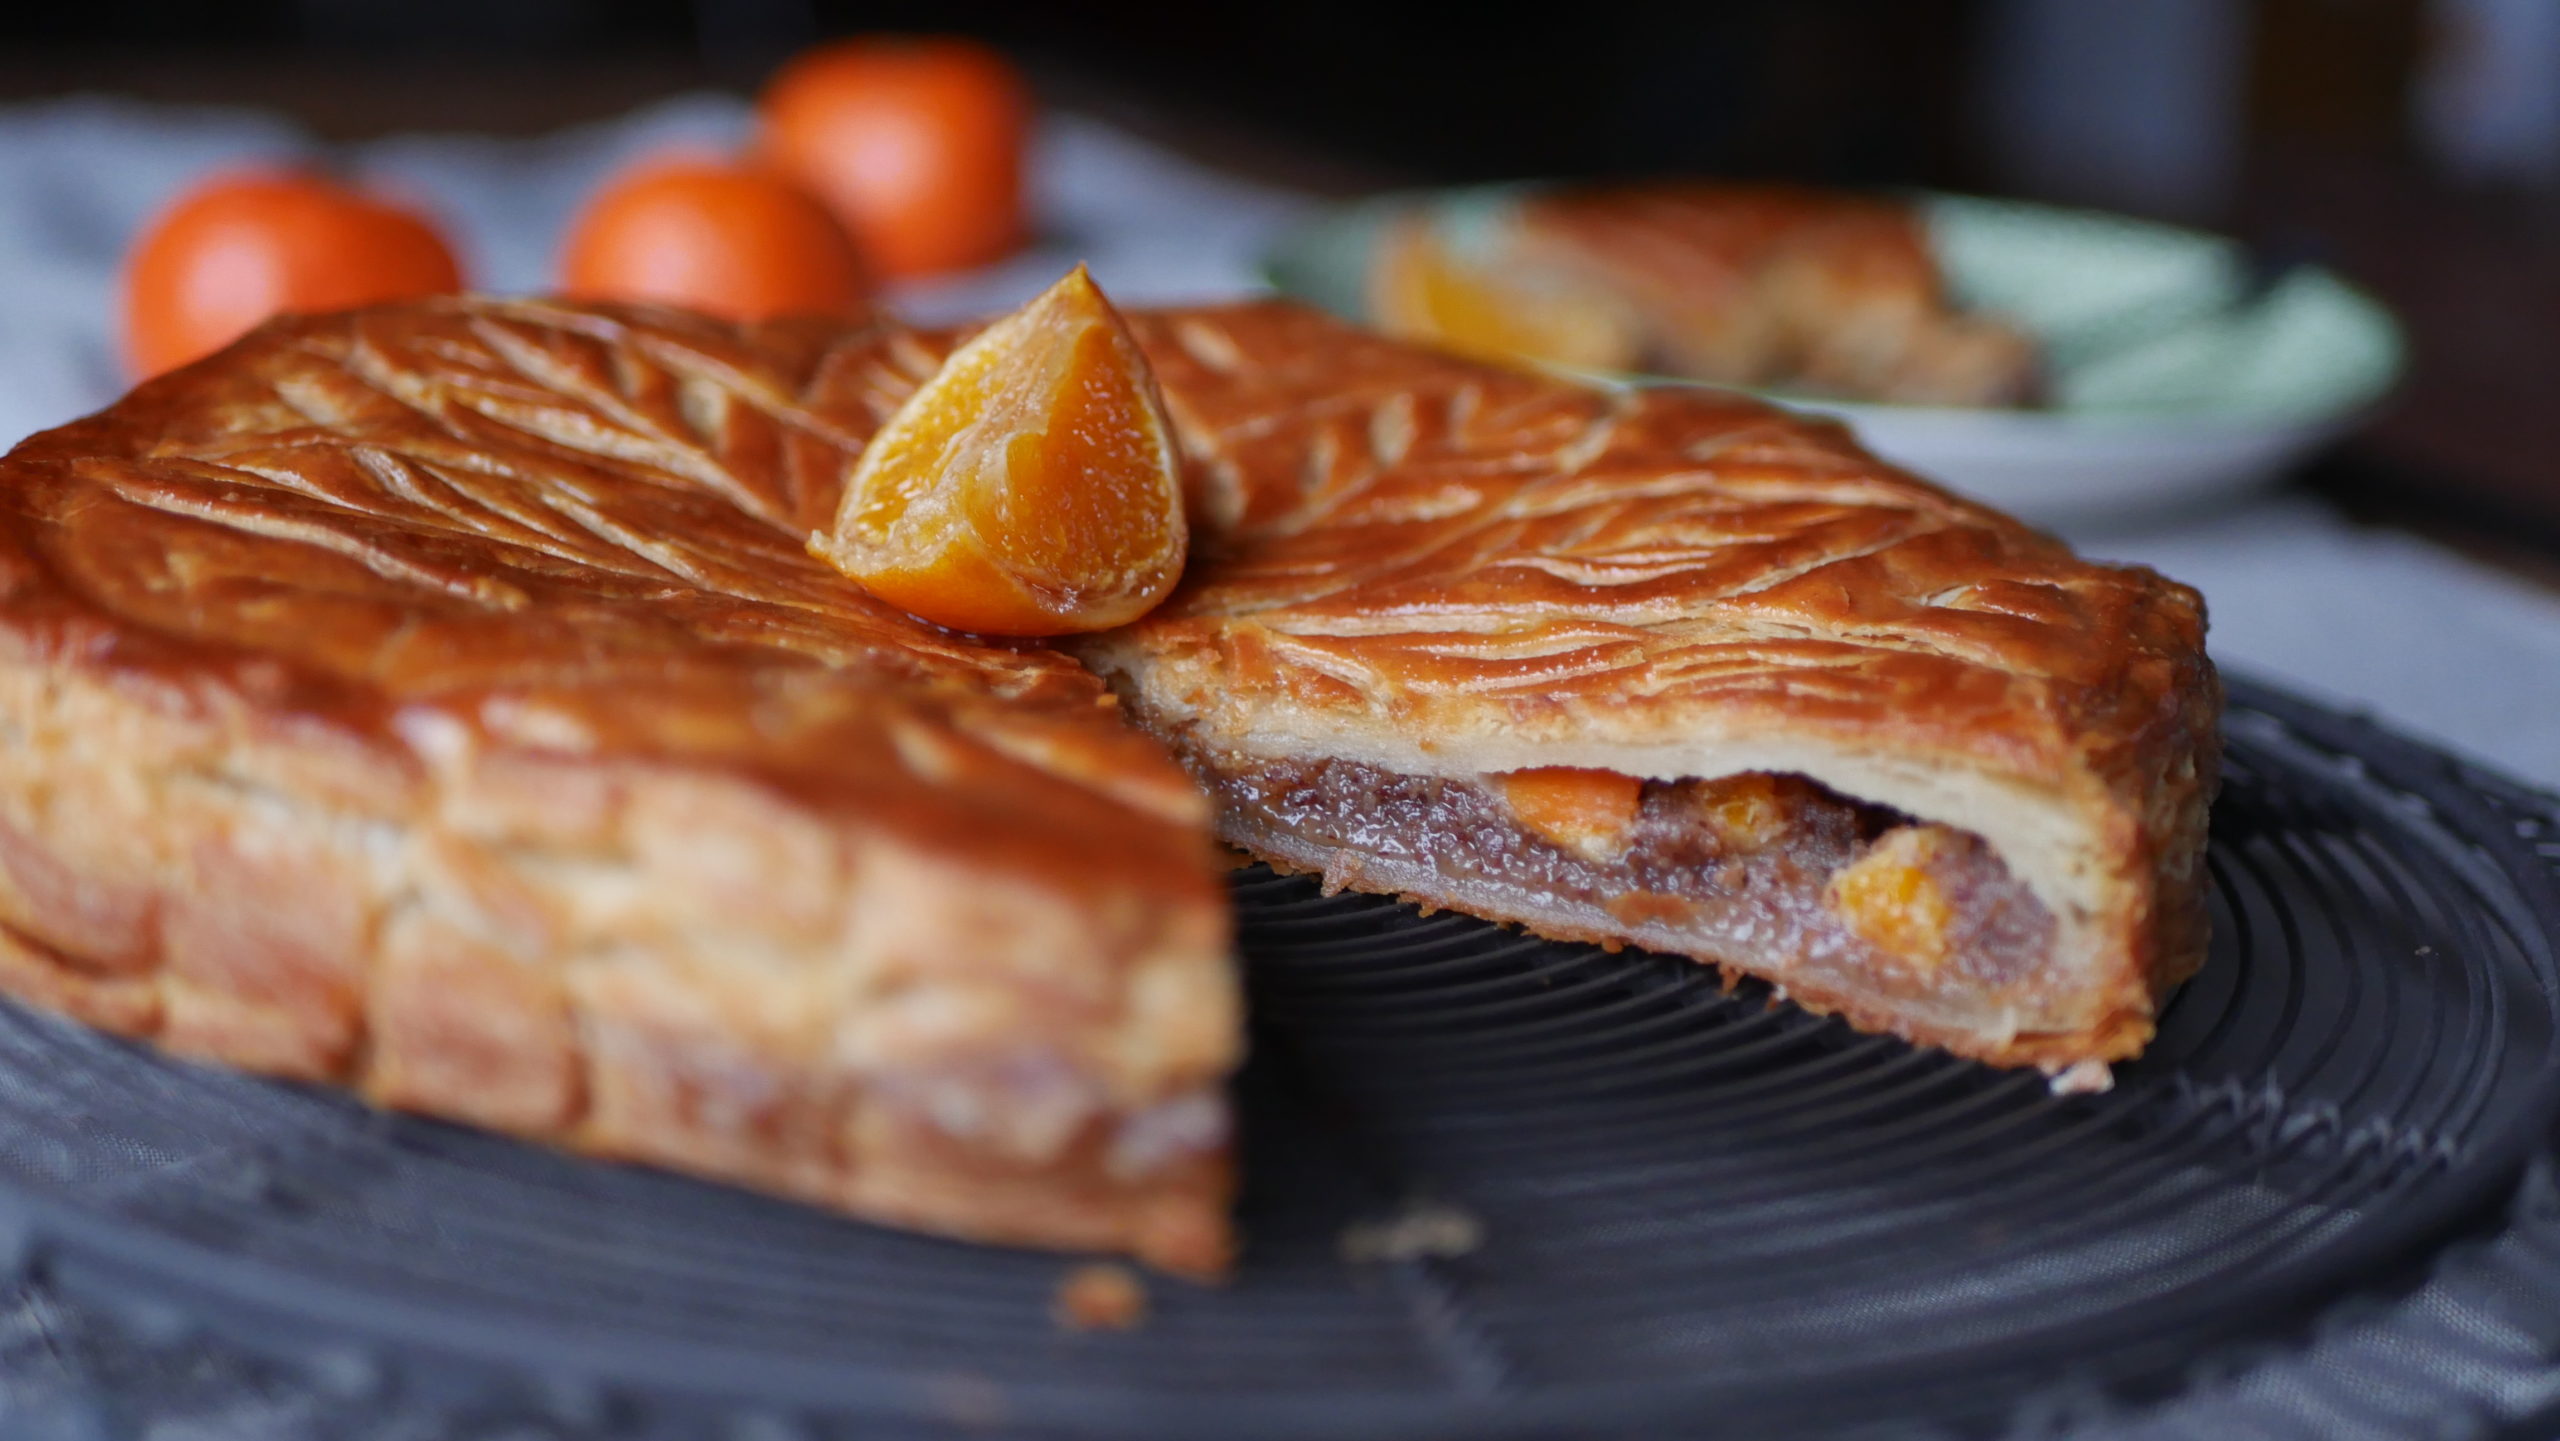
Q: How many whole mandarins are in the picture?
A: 3